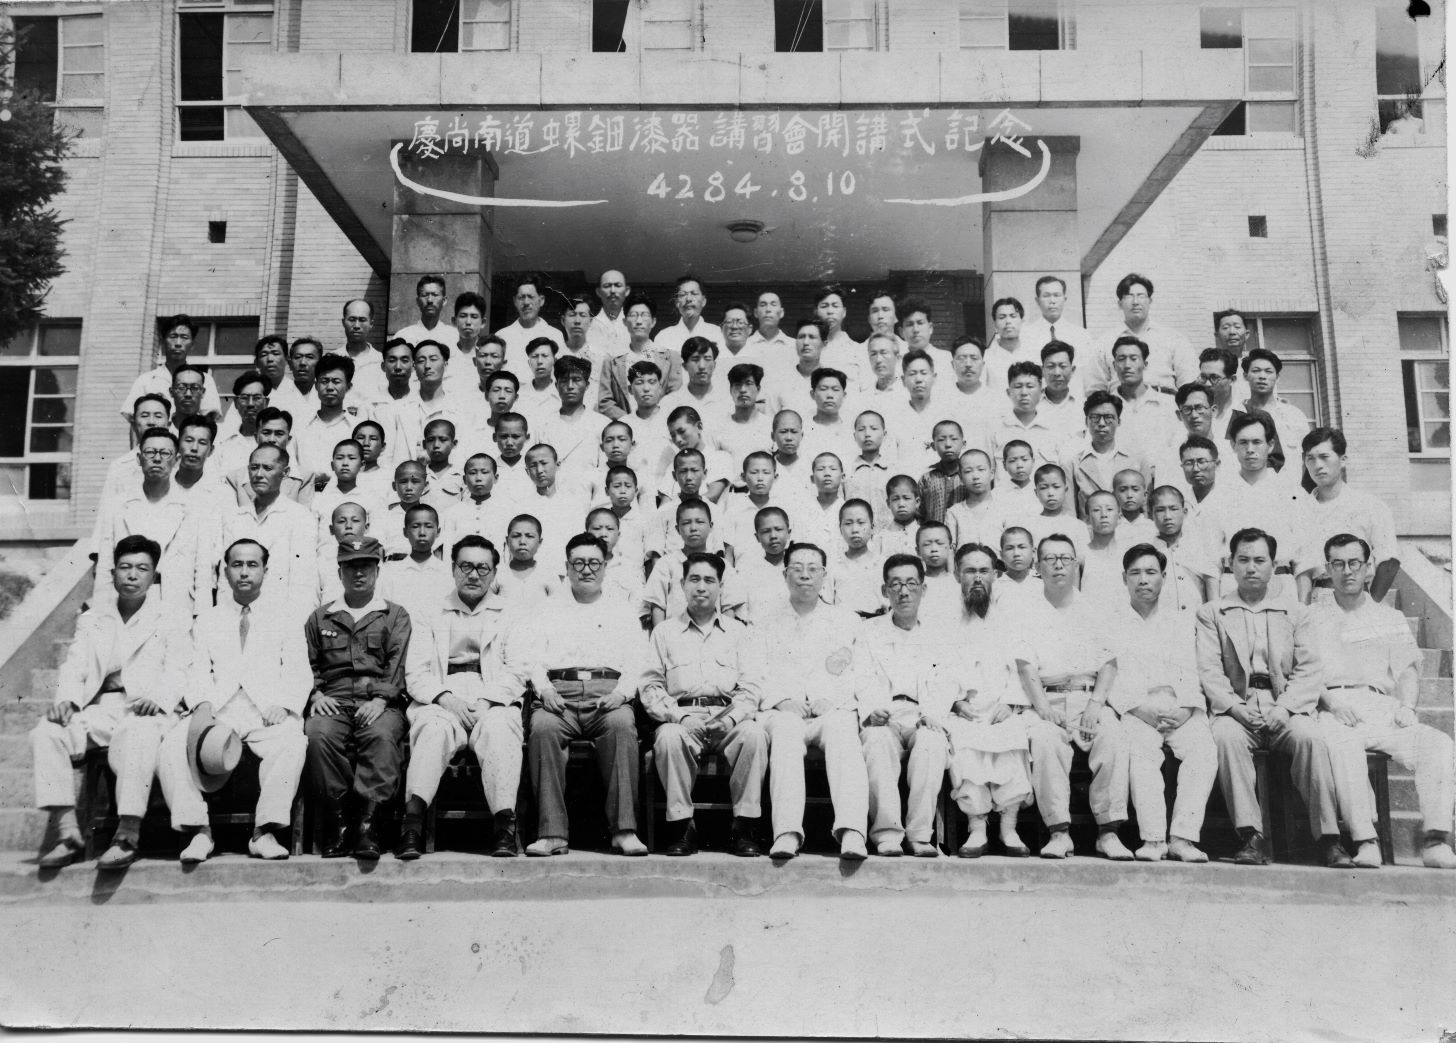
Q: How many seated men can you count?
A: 13